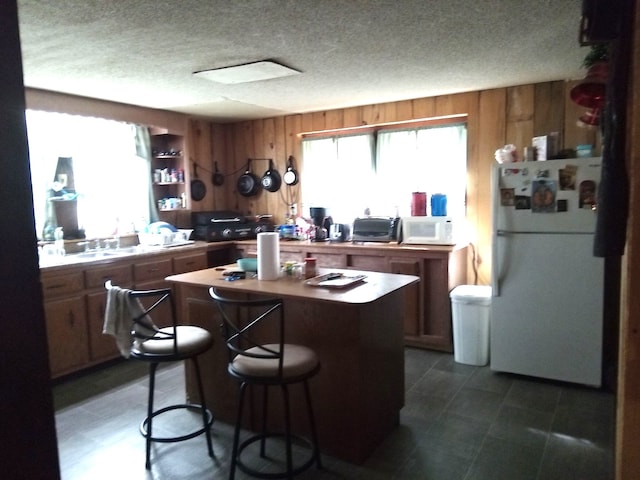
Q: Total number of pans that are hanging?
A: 5